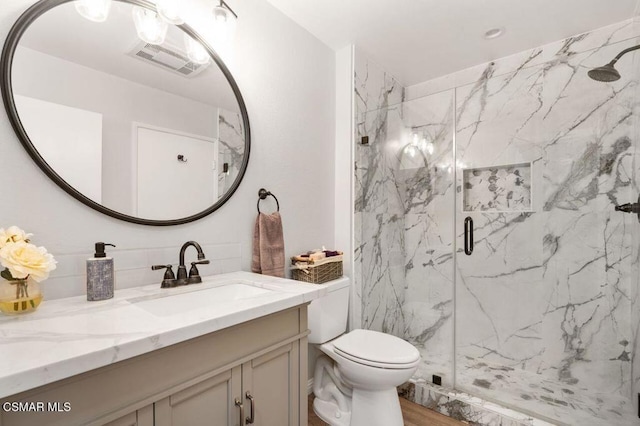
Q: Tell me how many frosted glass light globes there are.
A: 5